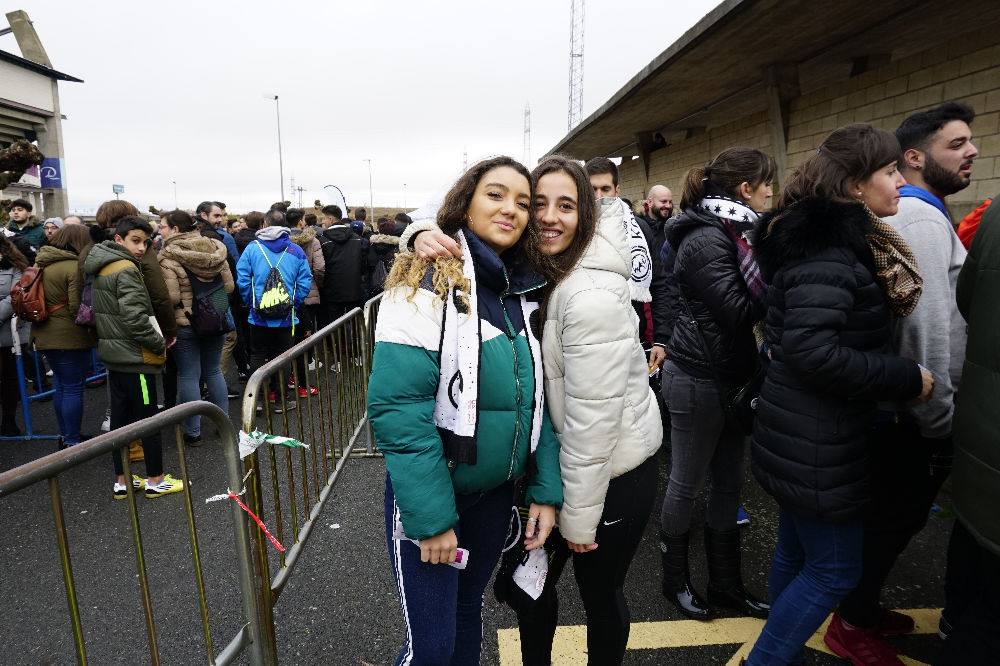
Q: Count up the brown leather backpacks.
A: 1